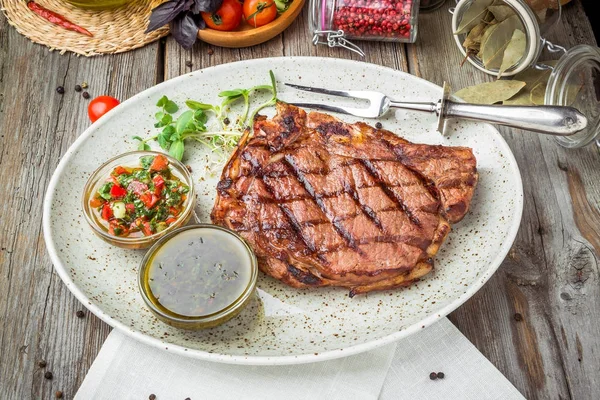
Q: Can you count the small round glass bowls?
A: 2